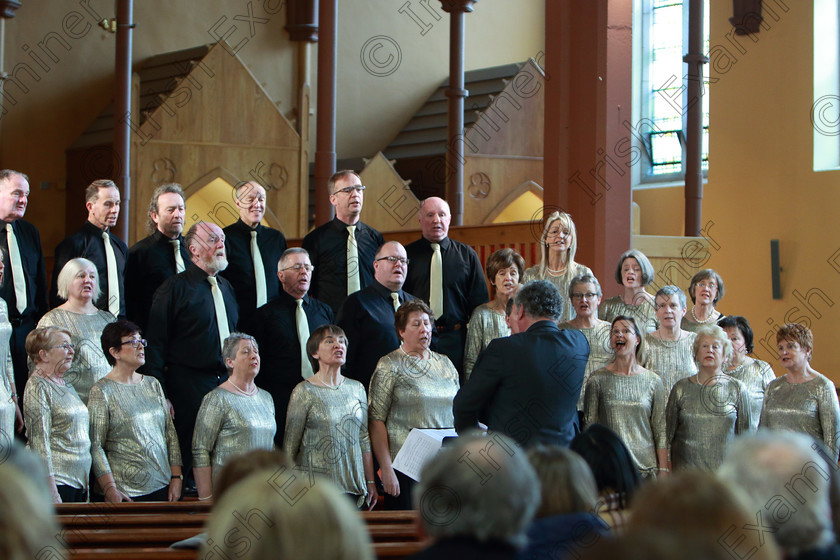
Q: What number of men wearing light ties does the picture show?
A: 9